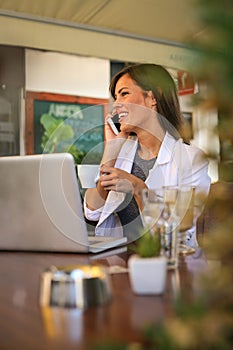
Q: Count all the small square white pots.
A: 1